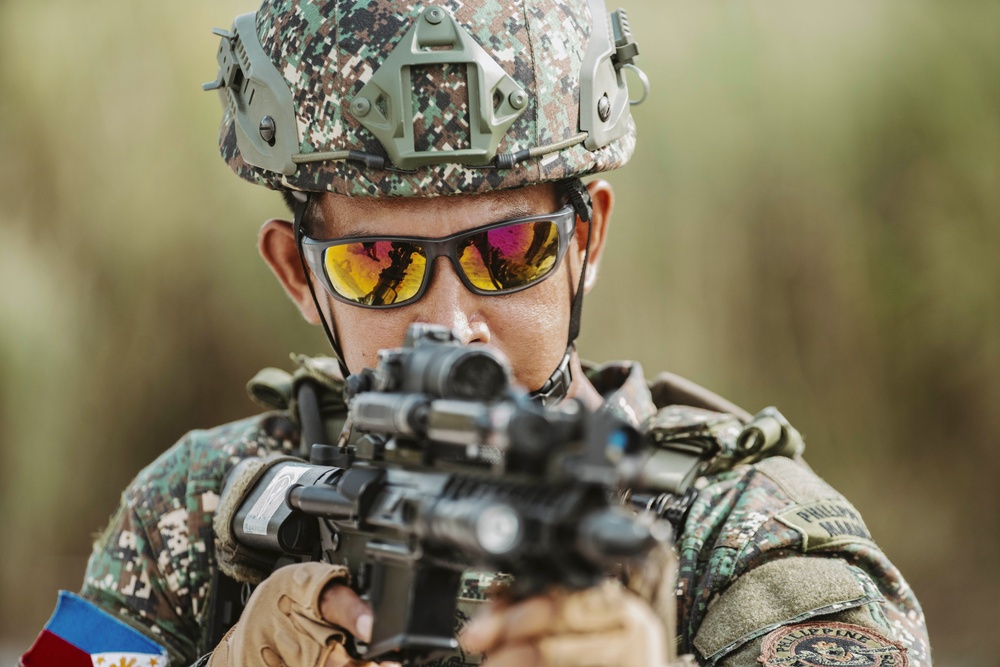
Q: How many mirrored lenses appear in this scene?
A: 2